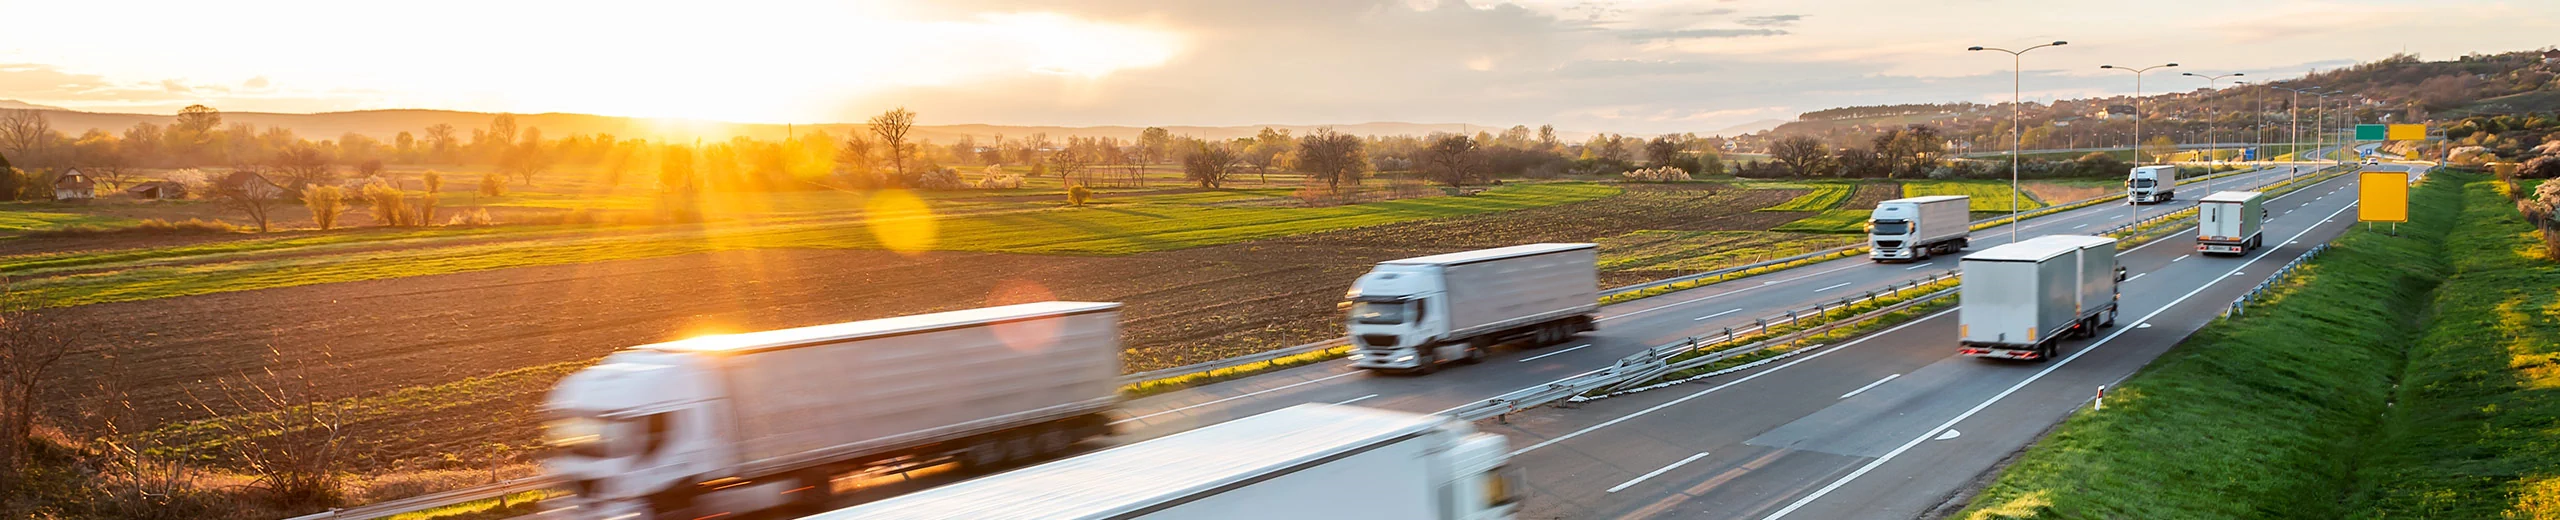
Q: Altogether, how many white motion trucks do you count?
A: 7